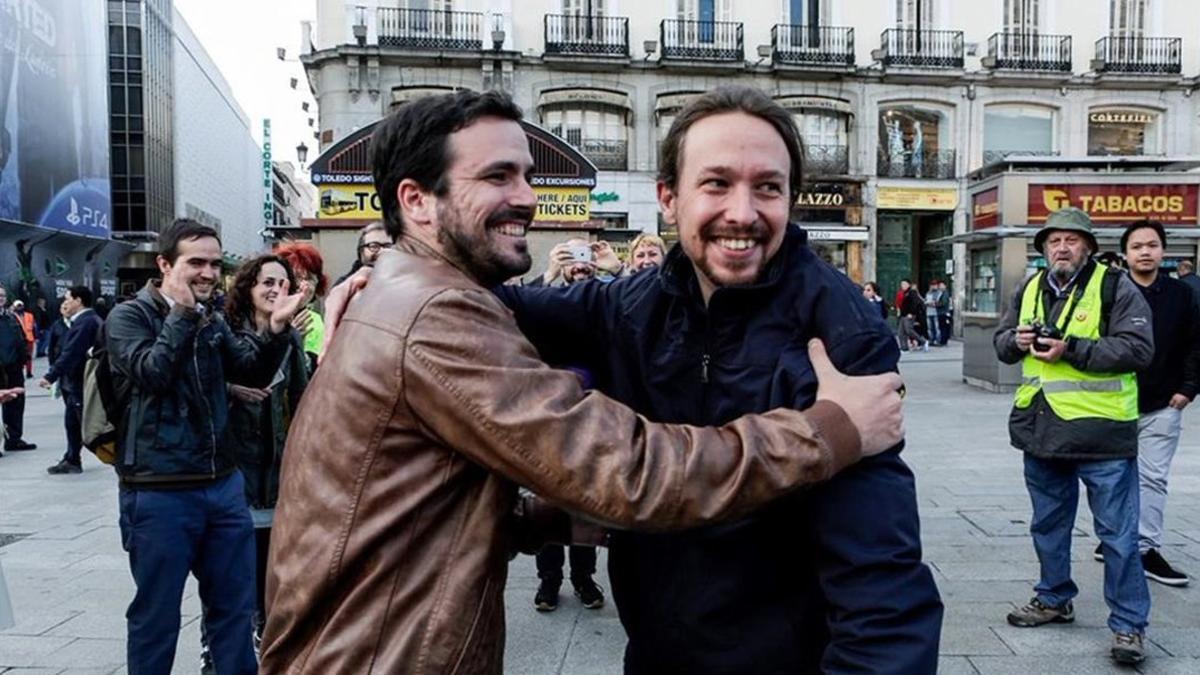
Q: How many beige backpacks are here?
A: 1